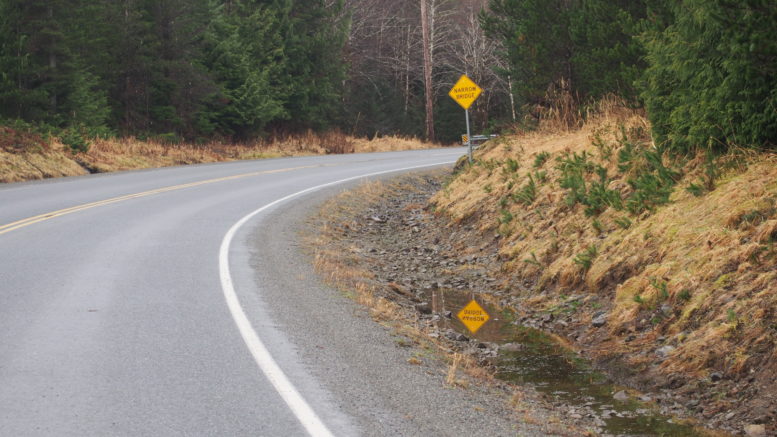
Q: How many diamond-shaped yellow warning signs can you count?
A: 1